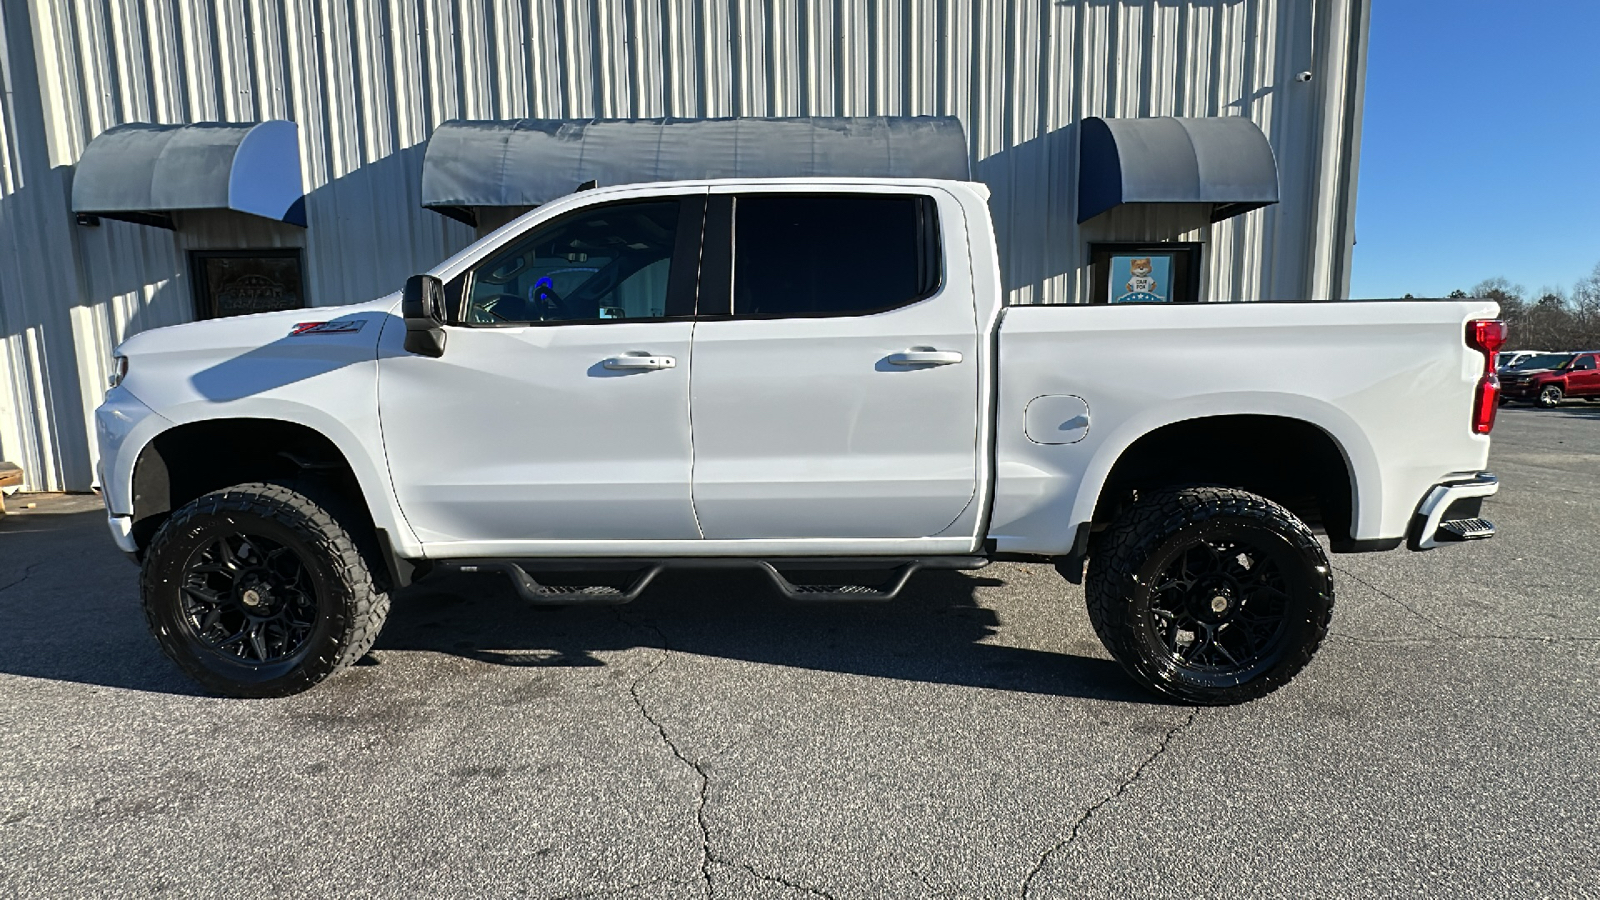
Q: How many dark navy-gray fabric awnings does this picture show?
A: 3